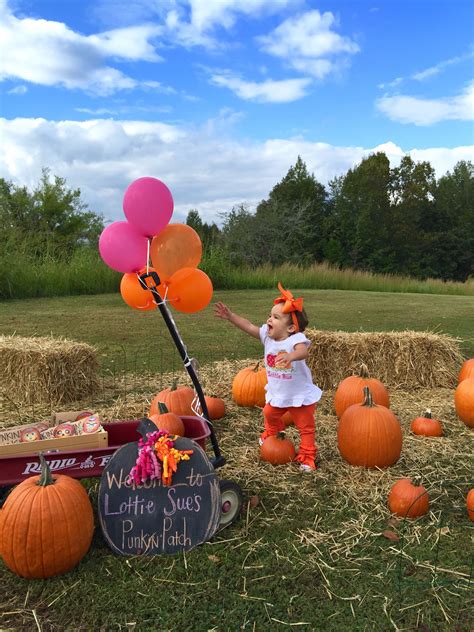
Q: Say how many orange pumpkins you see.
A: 14